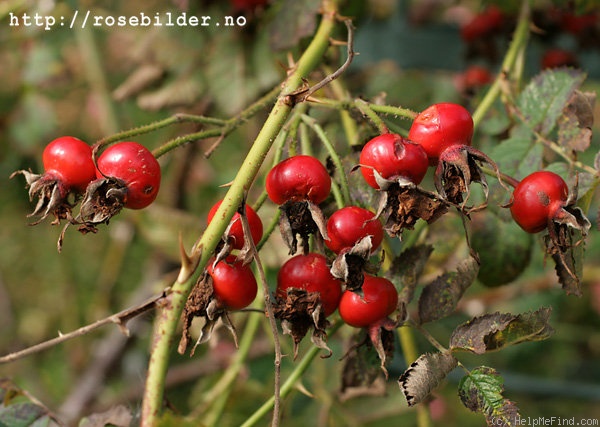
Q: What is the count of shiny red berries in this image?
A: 11